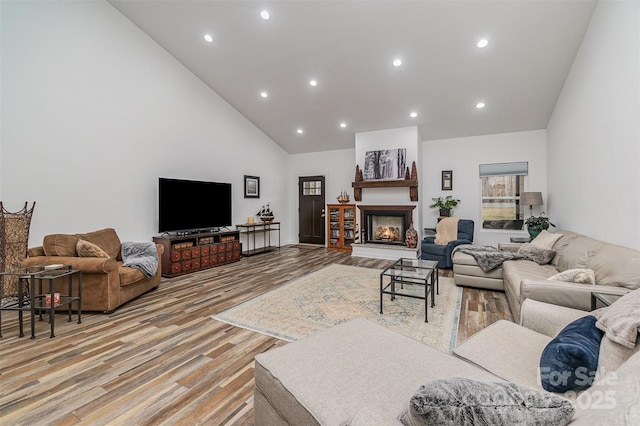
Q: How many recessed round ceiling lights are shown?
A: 10